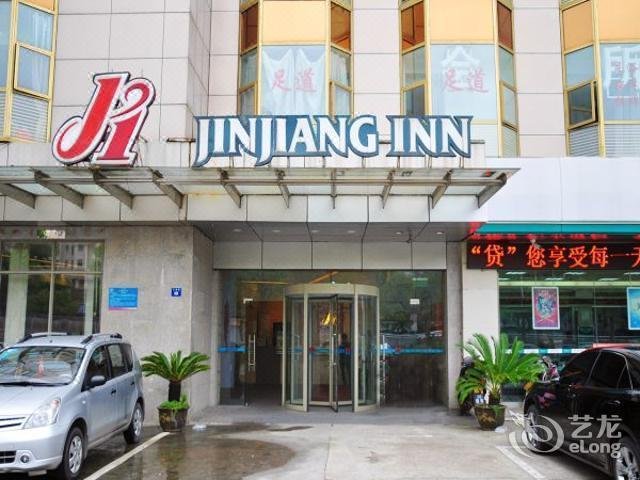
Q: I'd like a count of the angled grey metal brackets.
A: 10